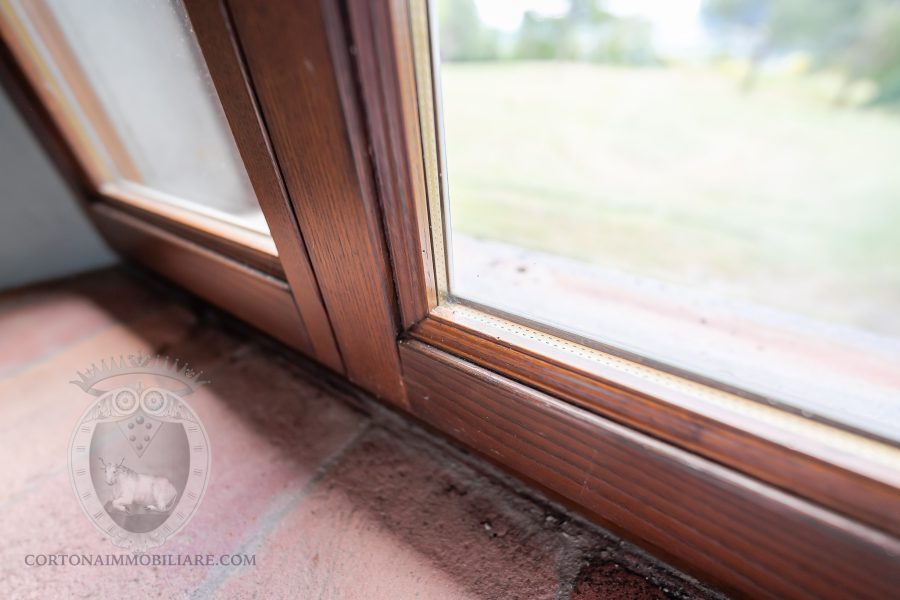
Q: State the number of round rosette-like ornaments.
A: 2